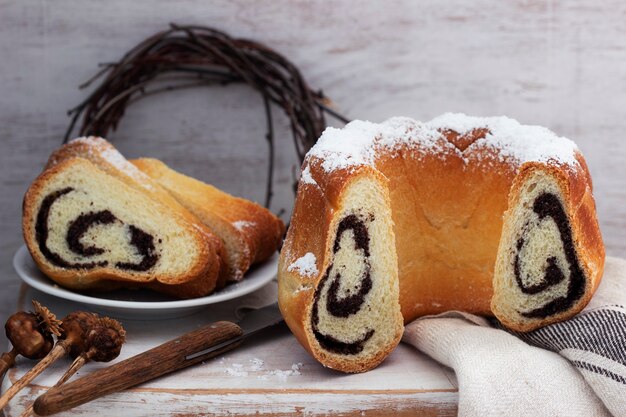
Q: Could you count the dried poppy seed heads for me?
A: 3